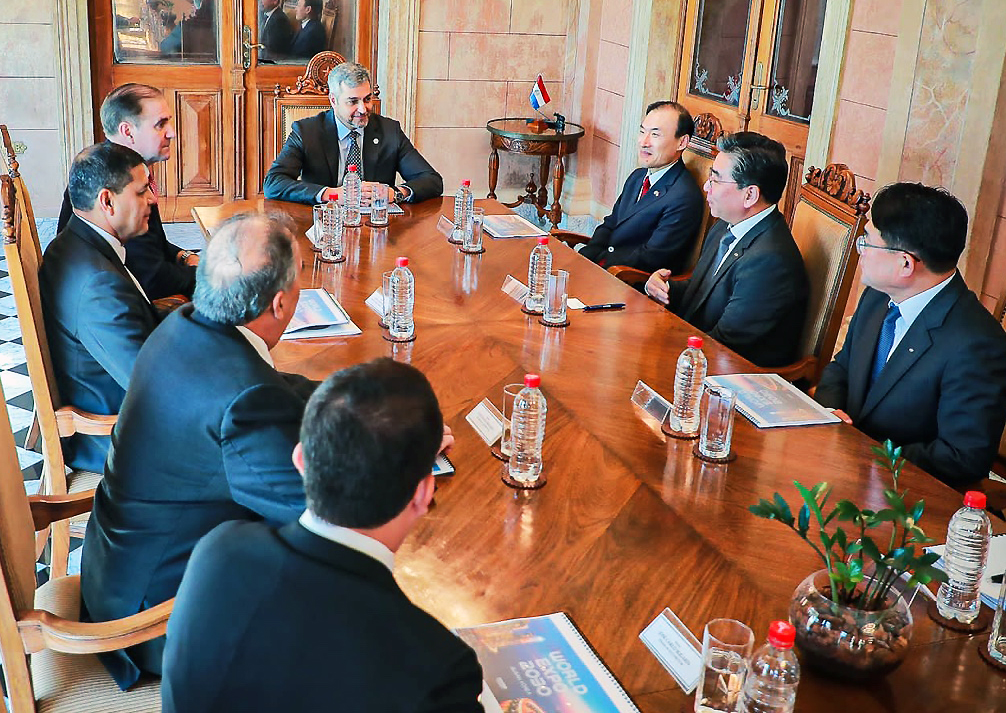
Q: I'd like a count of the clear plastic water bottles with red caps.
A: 9